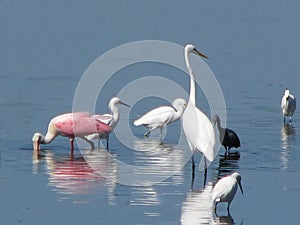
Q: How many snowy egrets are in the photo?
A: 4